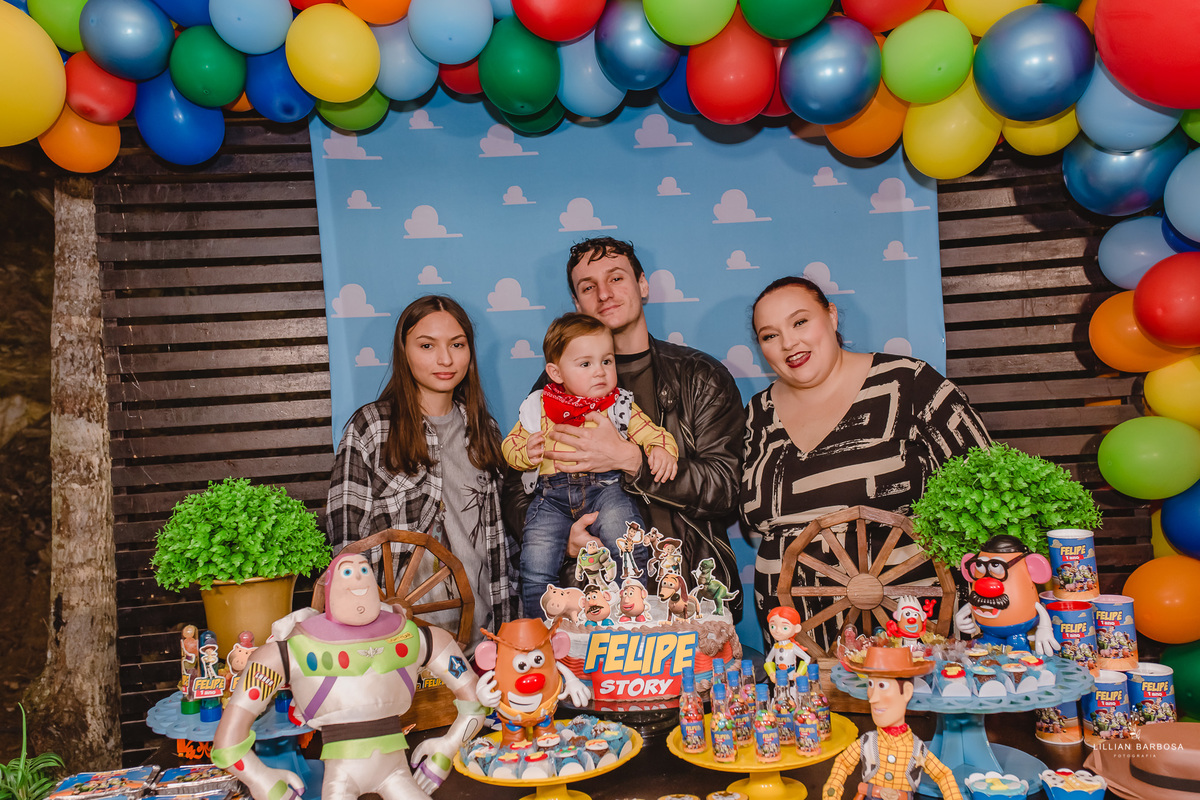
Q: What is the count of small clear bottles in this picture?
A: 10